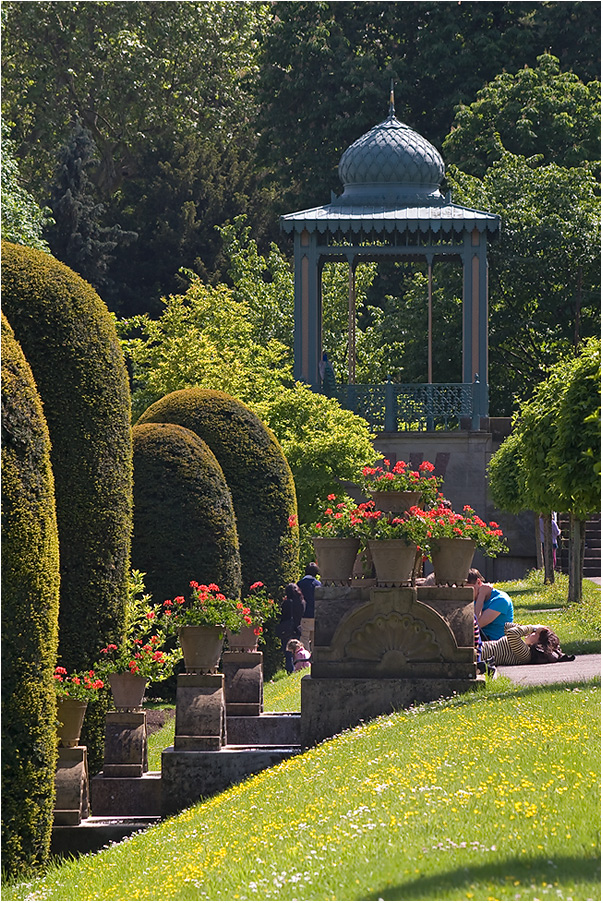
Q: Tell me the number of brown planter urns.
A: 8